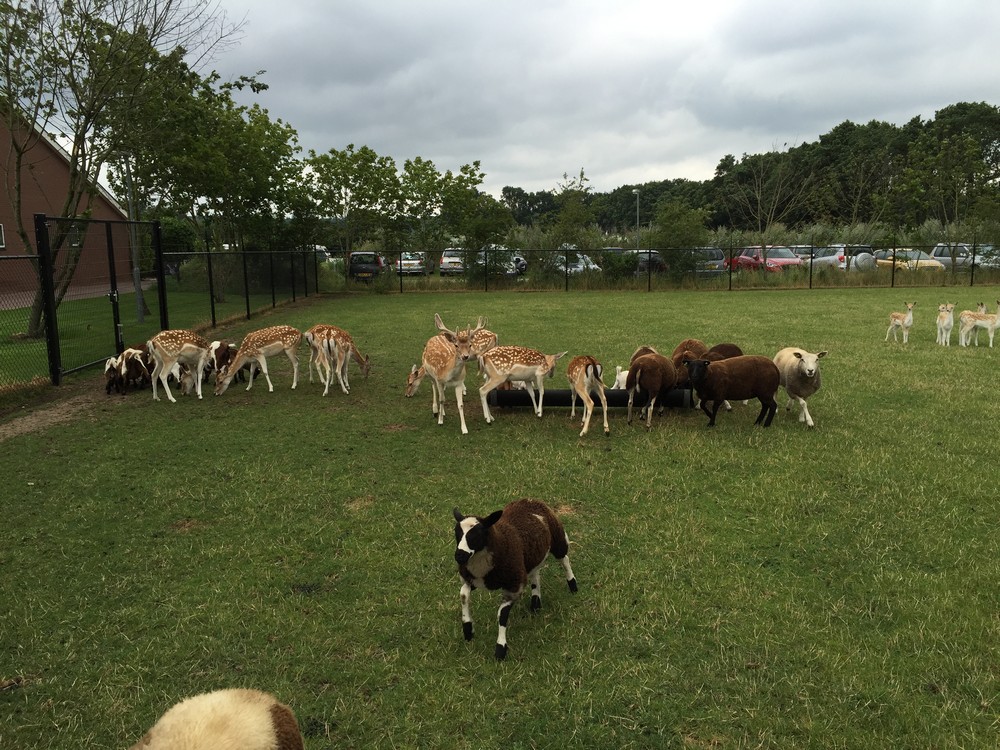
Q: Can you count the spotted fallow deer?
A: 13